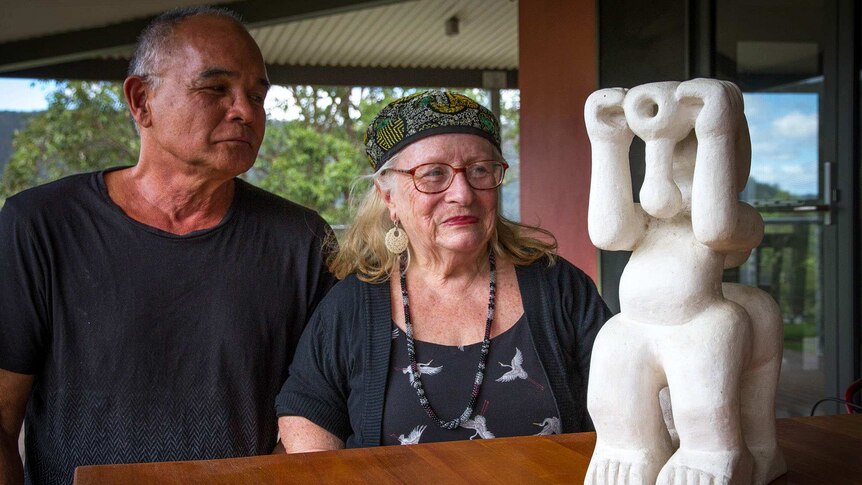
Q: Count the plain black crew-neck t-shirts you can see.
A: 1